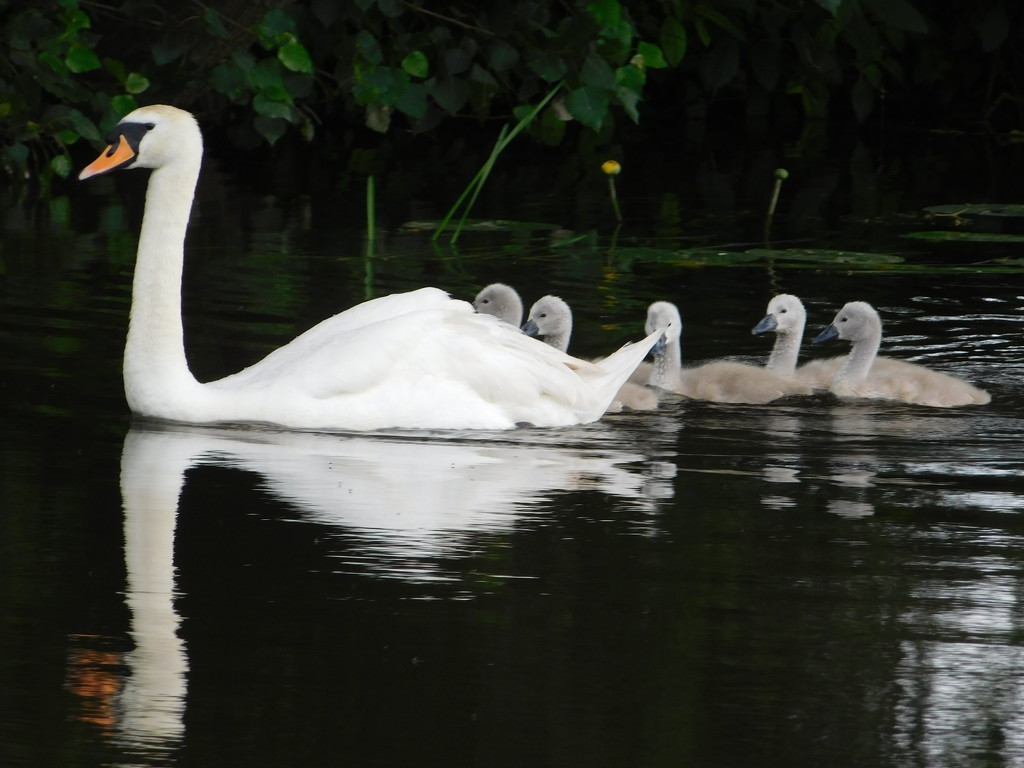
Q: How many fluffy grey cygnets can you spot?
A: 5